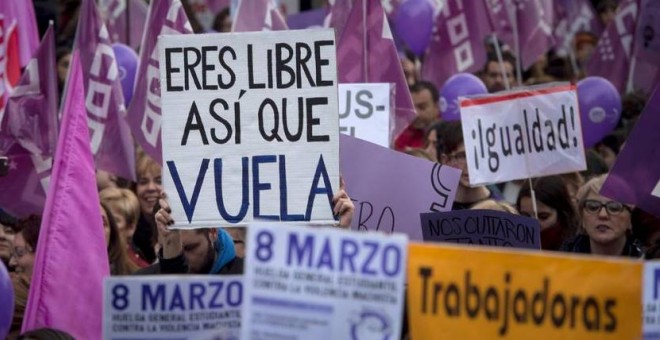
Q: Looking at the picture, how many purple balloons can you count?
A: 5